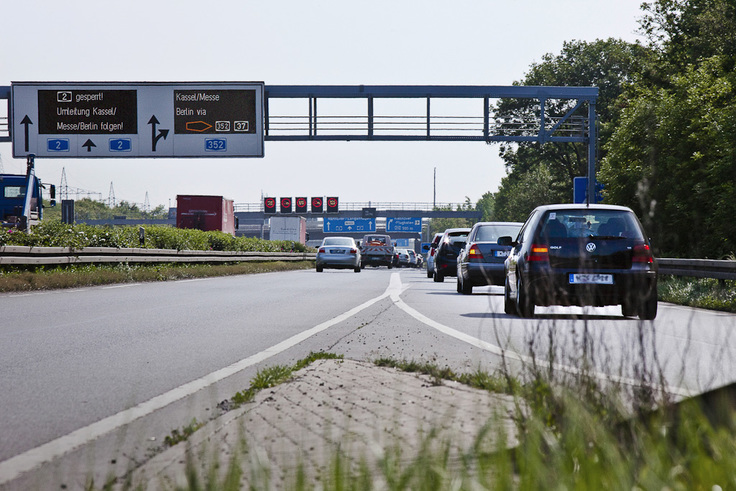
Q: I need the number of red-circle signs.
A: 5